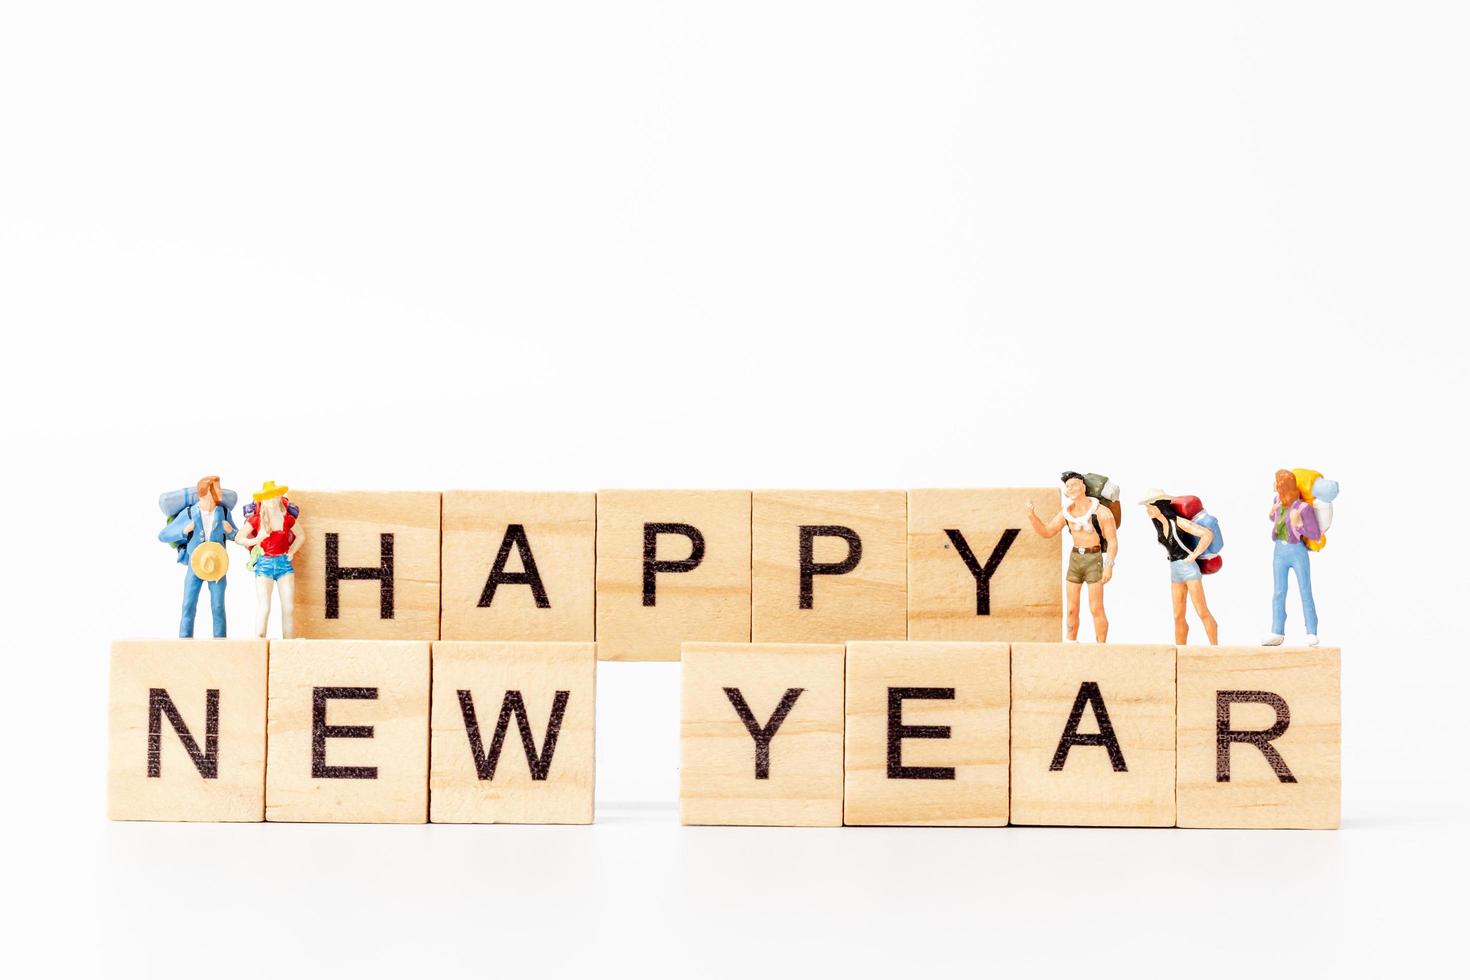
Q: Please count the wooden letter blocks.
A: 12